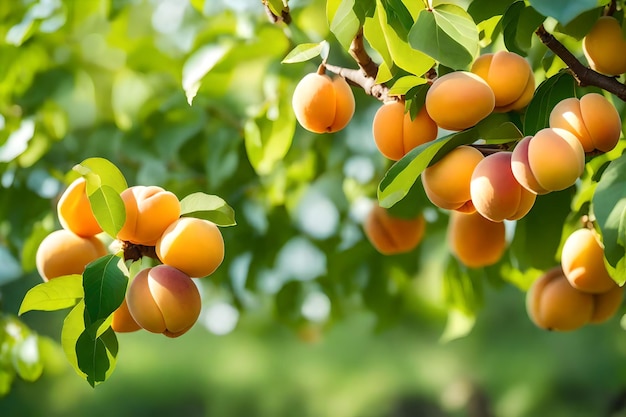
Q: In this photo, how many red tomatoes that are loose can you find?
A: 0